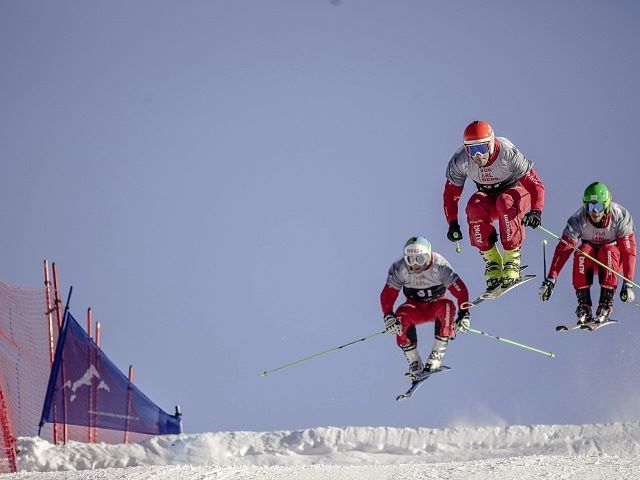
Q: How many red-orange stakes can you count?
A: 5